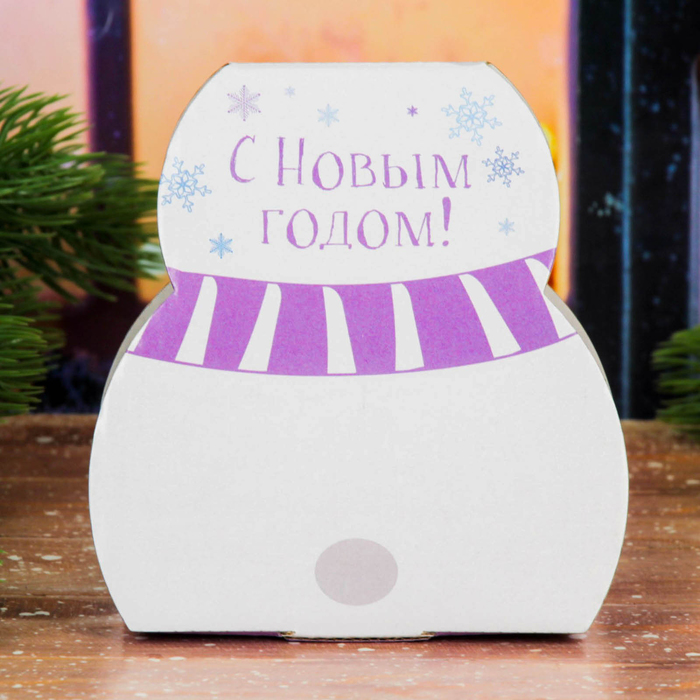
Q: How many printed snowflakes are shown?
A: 9